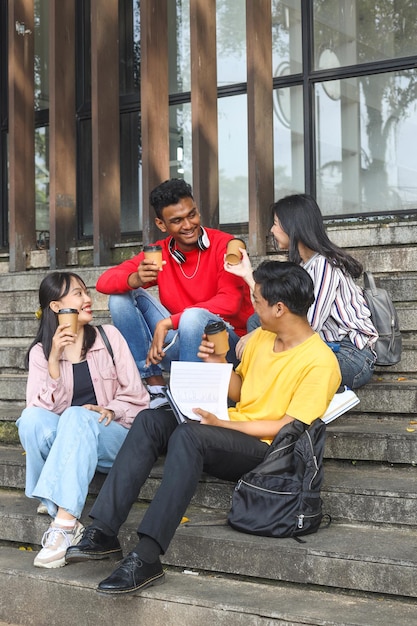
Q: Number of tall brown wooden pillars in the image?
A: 6